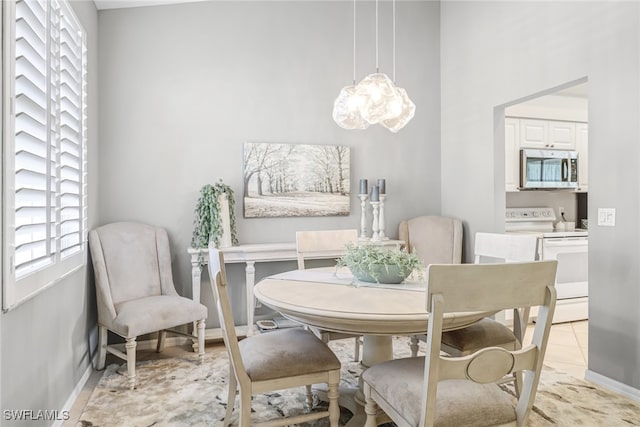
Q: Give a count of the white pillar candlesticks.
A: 3